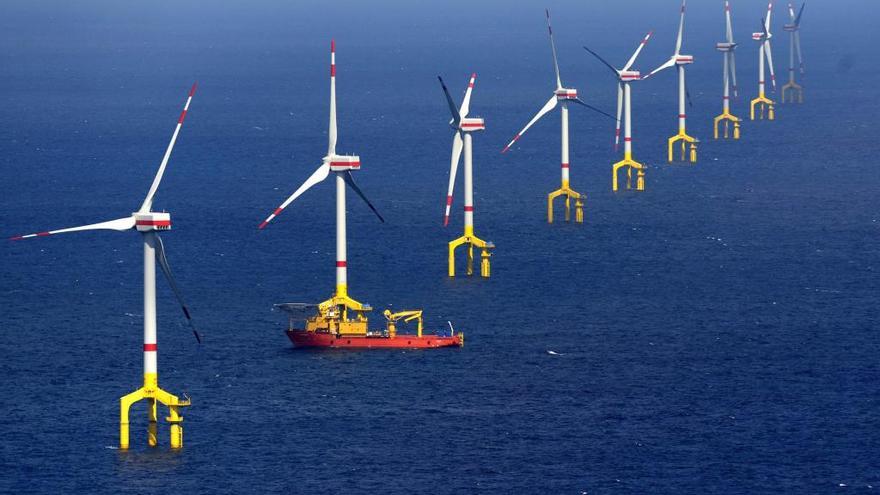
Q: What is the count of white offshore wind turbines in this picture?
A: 9